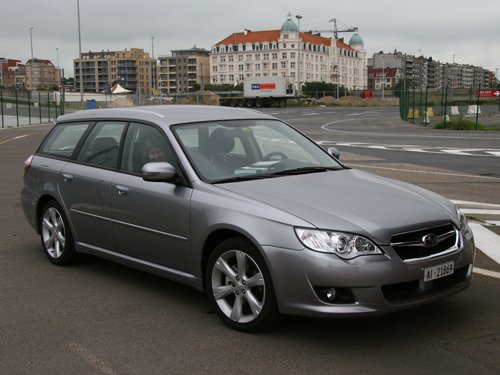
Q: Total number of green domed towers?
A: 2